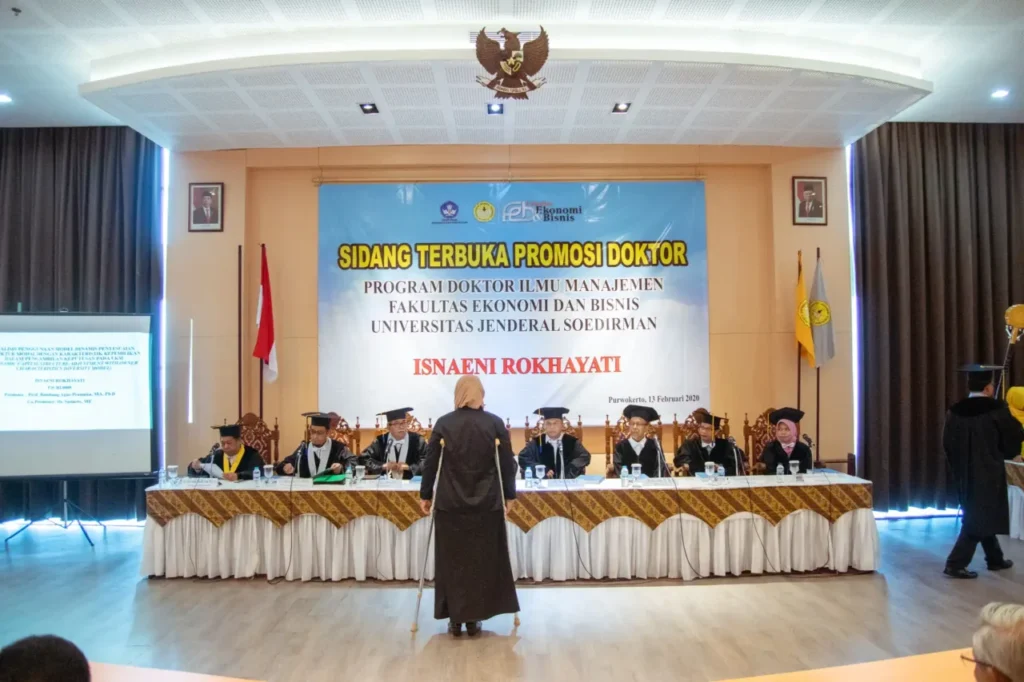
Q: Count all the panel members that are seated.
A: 7